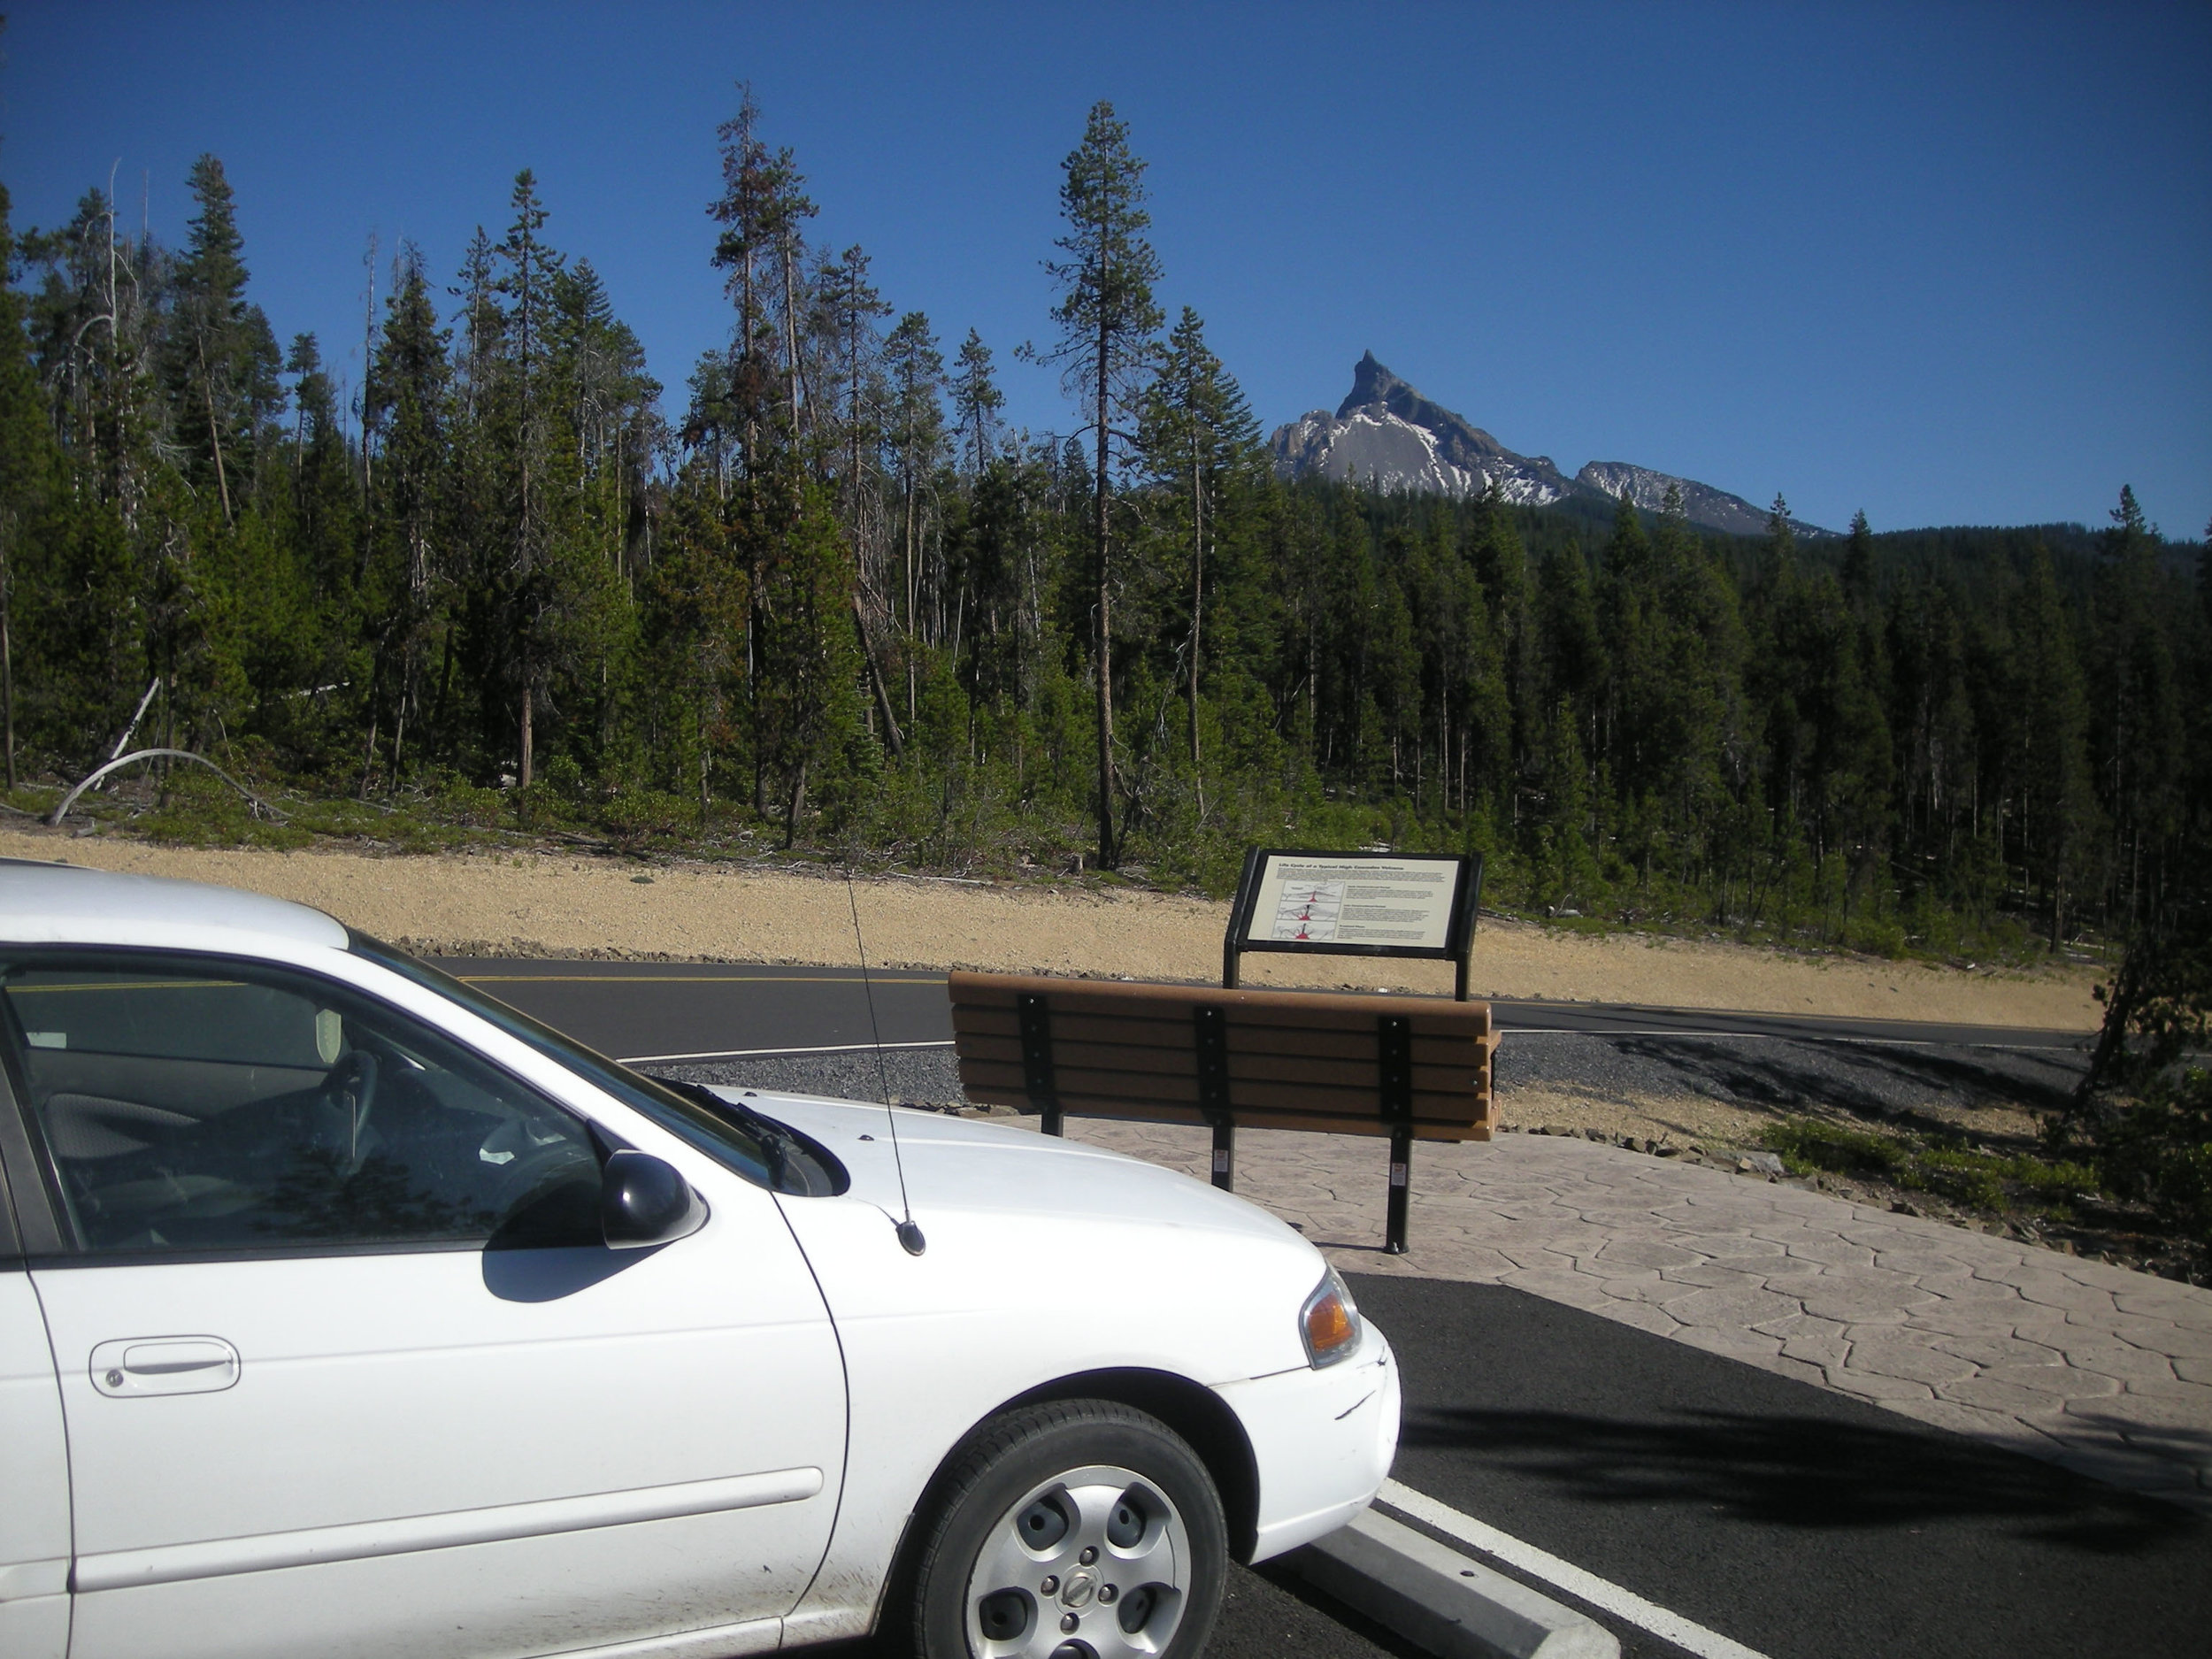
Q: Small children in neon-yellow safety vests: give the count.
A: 0